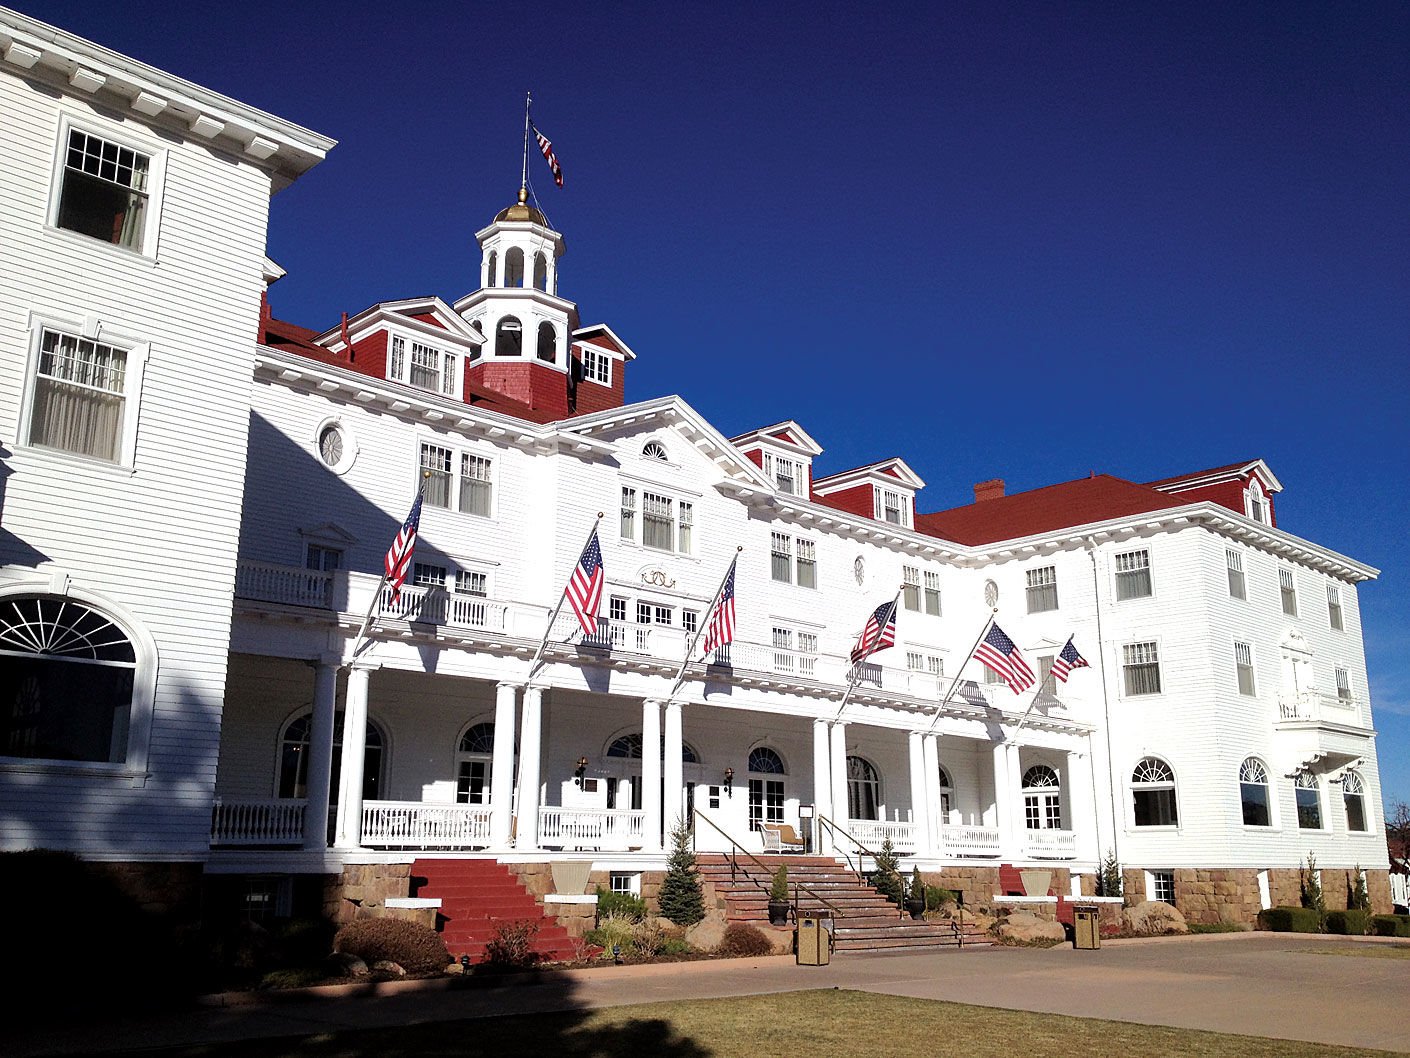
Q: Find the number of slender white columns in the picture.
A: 13